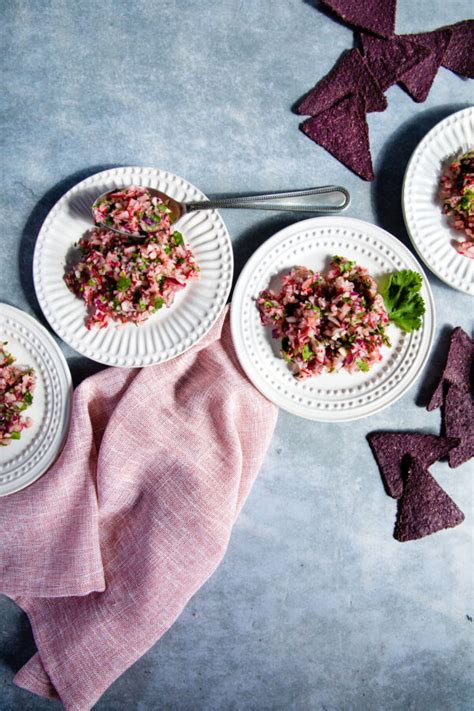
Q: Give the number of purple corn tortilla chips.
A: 10